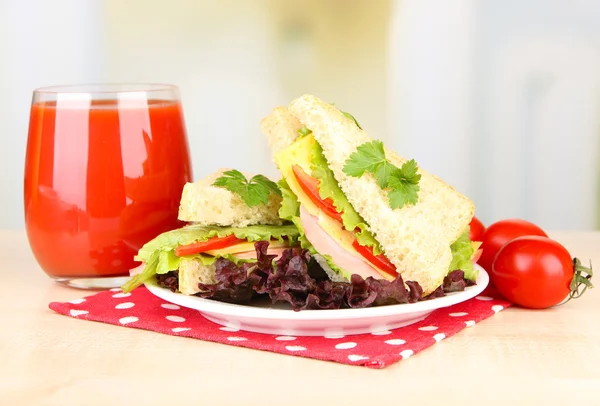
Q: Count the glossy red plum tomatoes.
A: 3